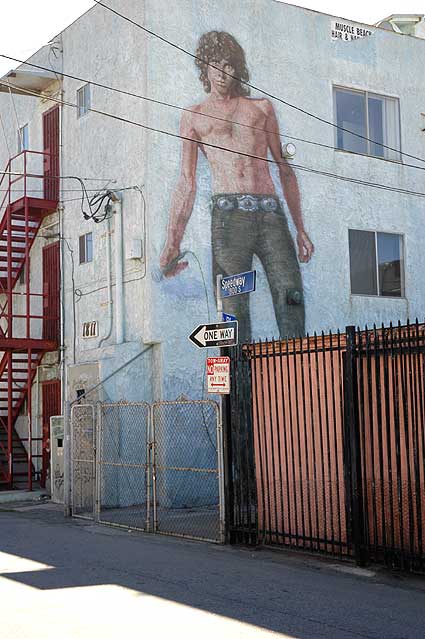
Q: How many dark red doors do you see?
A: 3